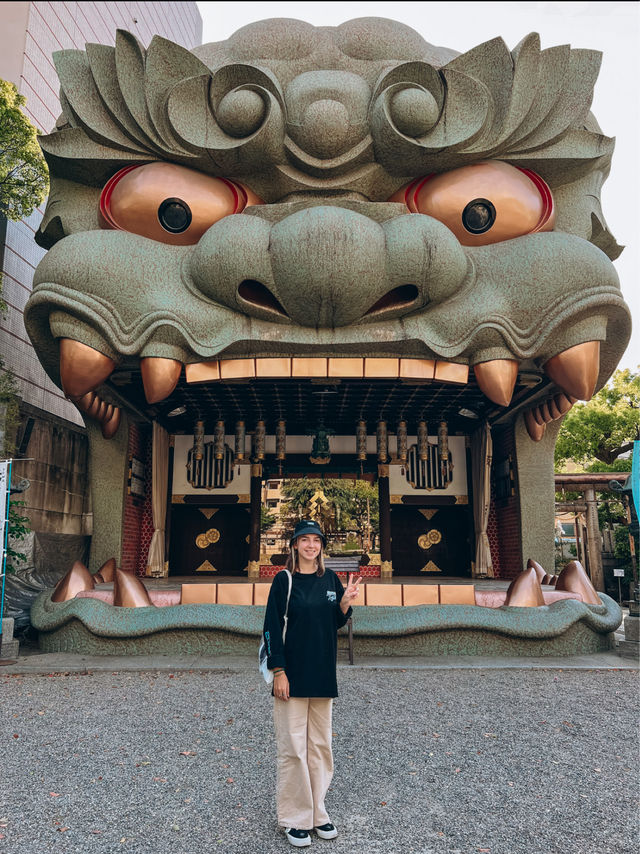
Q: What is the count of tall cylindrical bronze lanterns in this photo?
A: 10